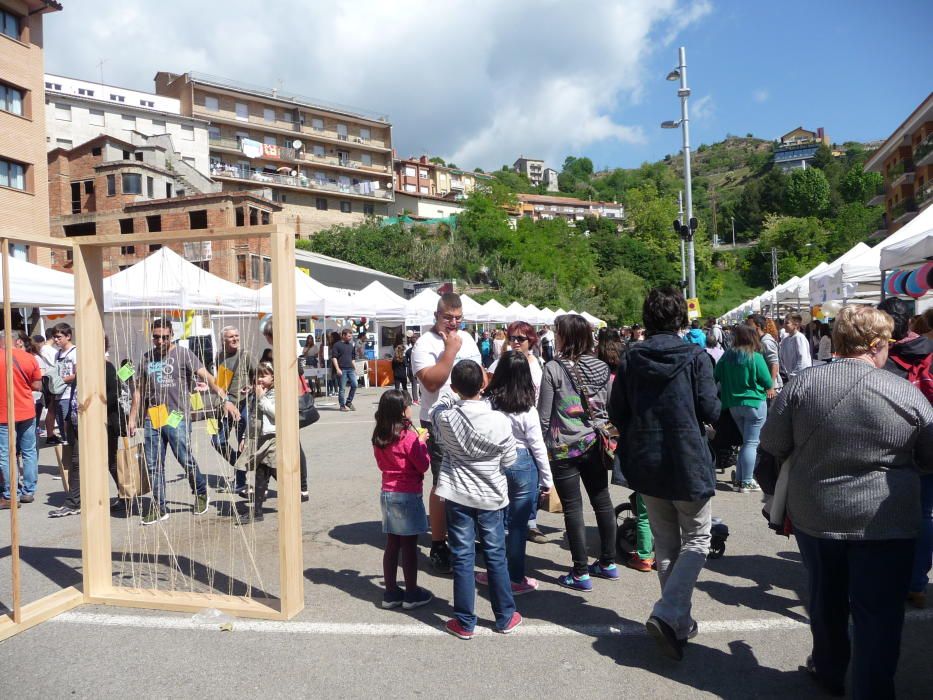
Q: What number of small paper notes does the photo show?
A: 6